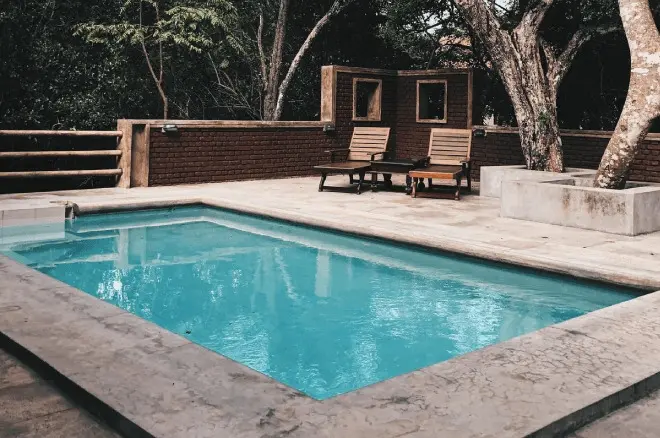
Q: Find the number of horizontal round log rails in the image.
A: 3